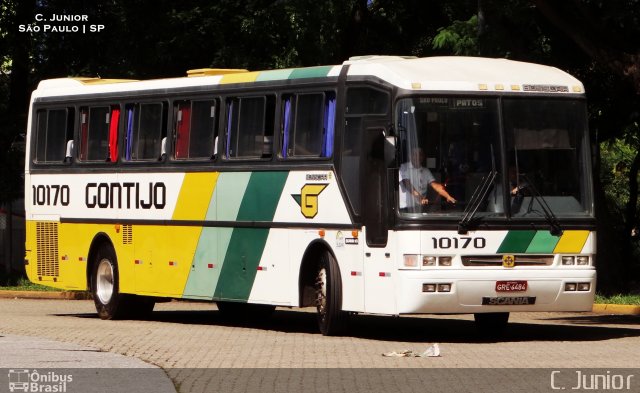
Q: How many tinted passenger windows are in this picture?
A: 6